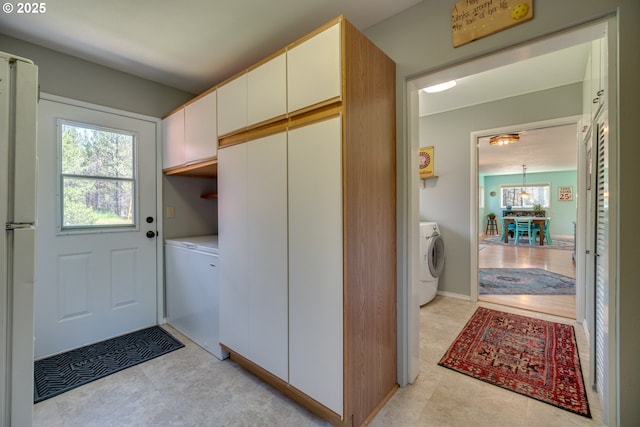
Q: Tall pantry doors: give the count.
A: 3